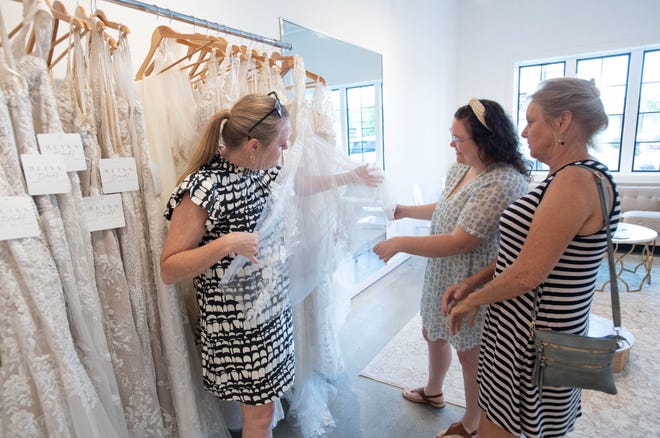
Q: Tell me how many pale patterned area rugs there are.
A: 1